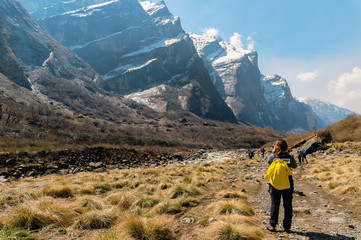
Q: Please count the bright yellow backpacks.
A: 1